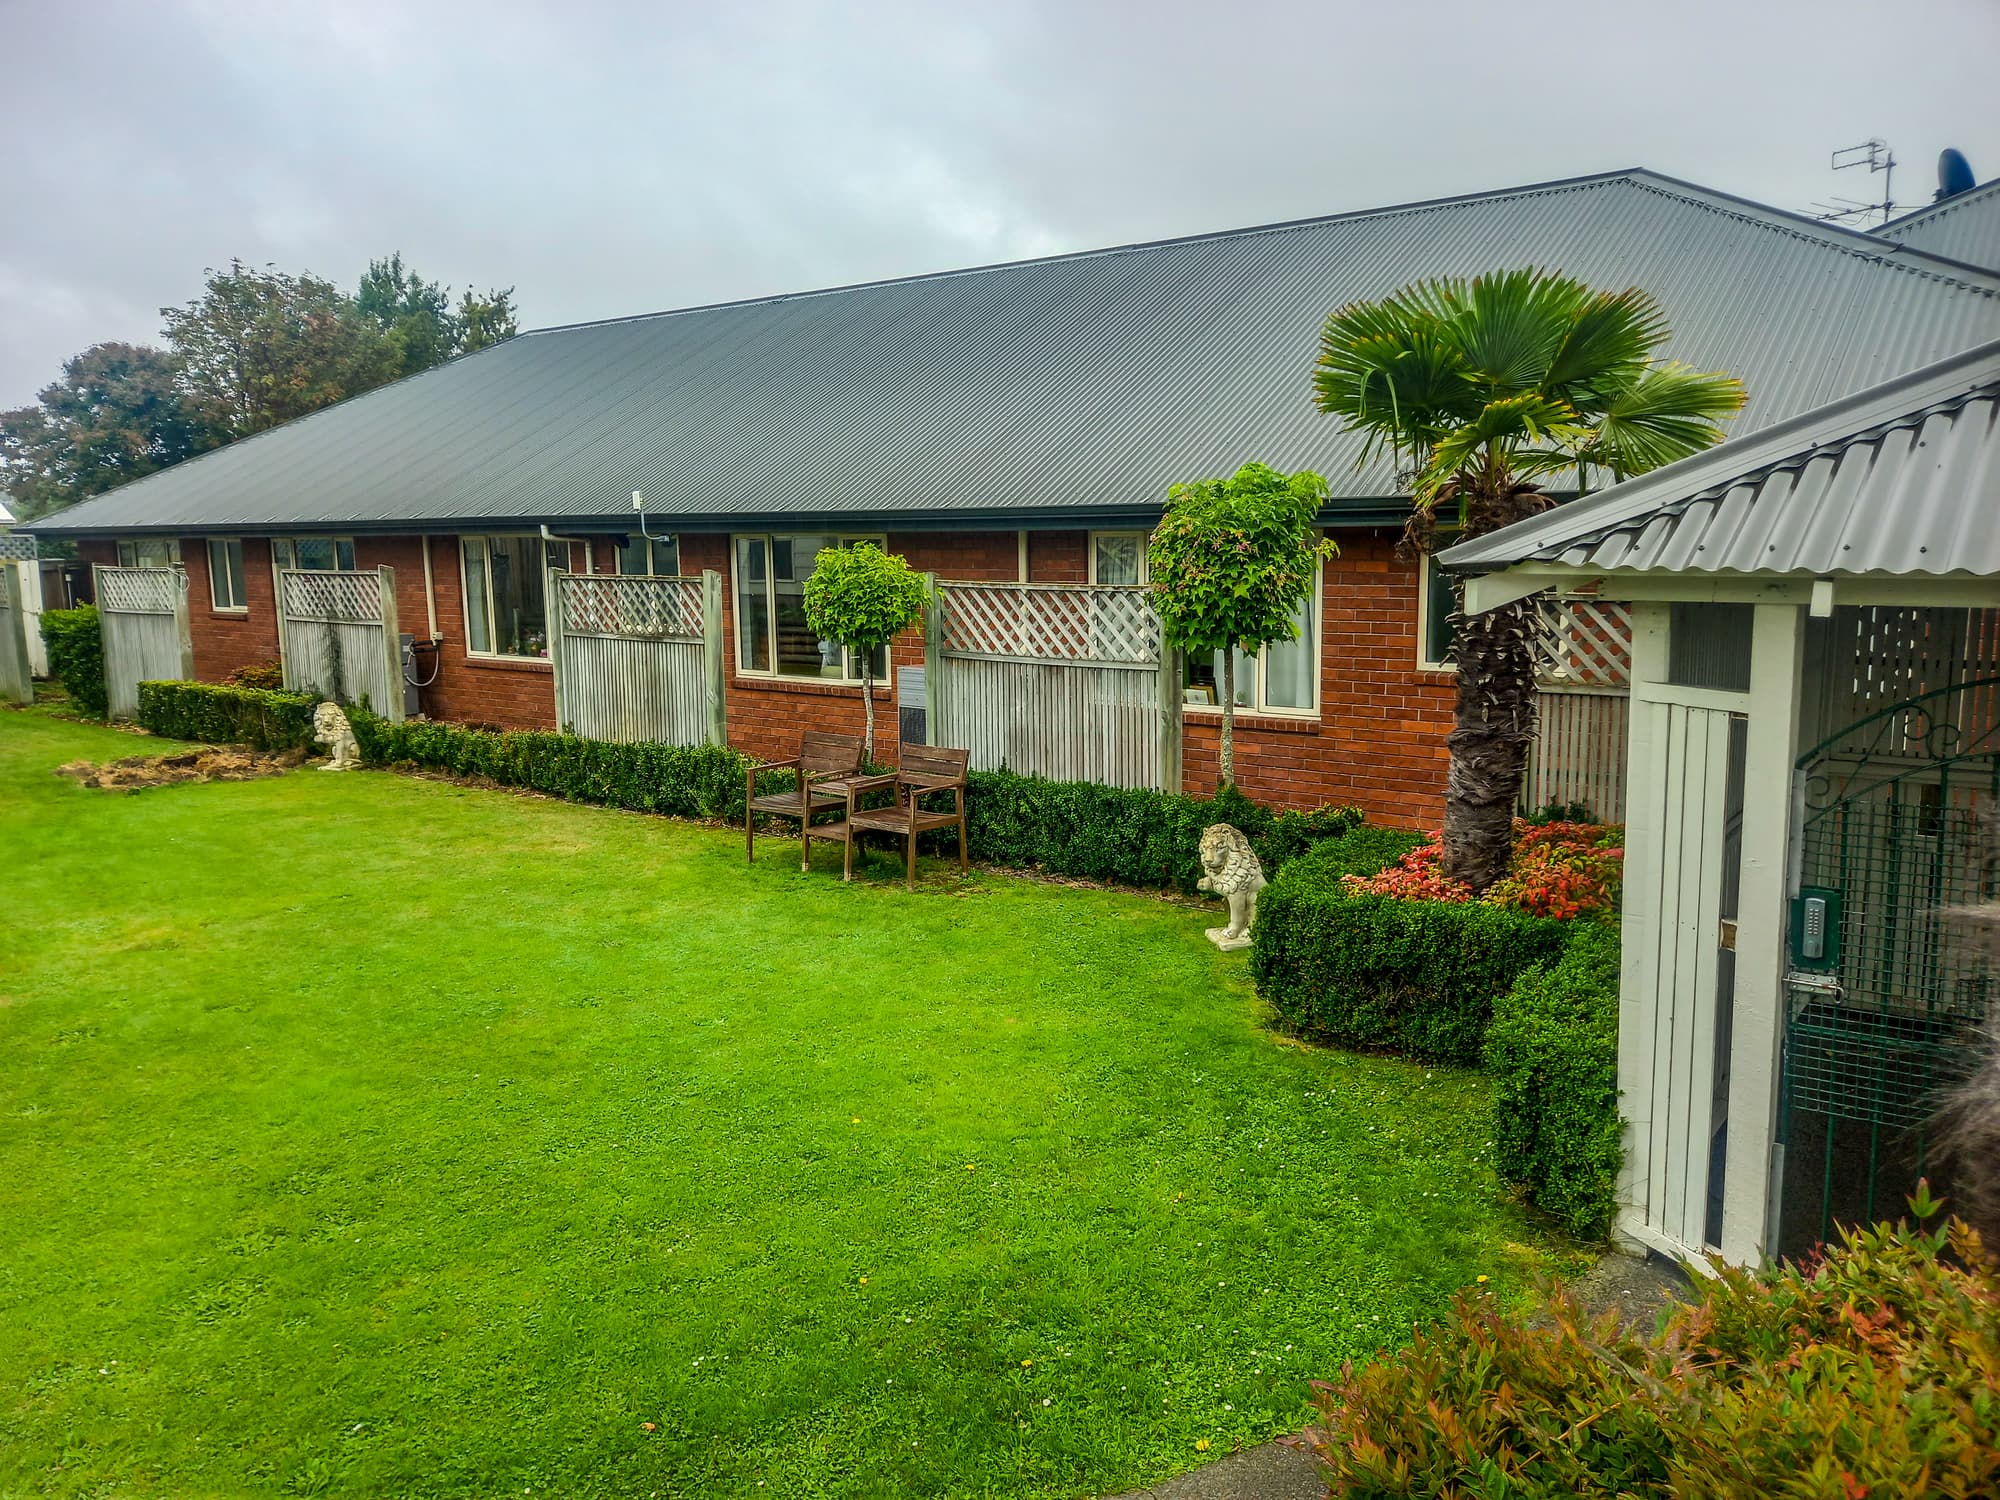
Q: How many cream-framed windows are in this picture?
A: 8